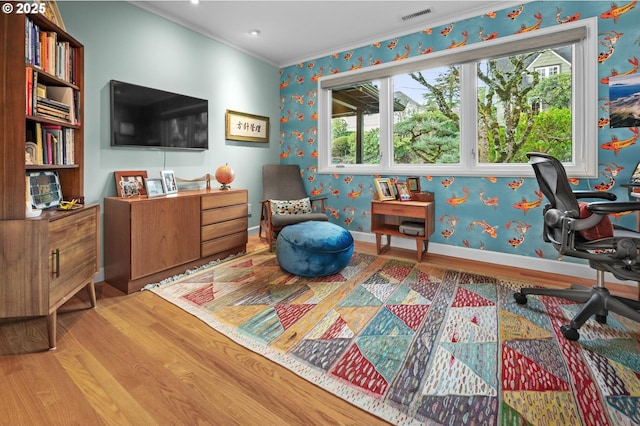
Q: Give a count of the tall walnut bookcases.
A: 1